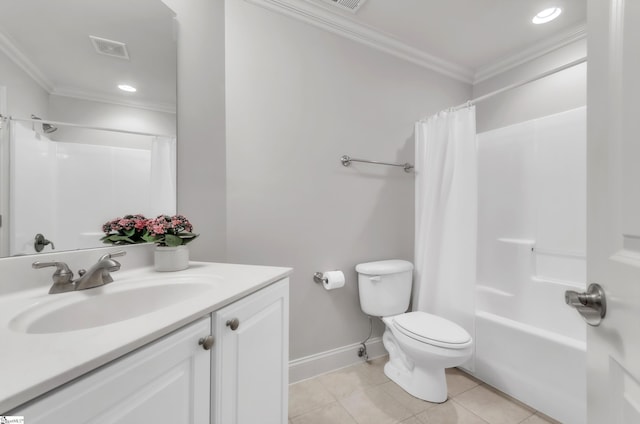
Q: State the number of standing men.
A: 0